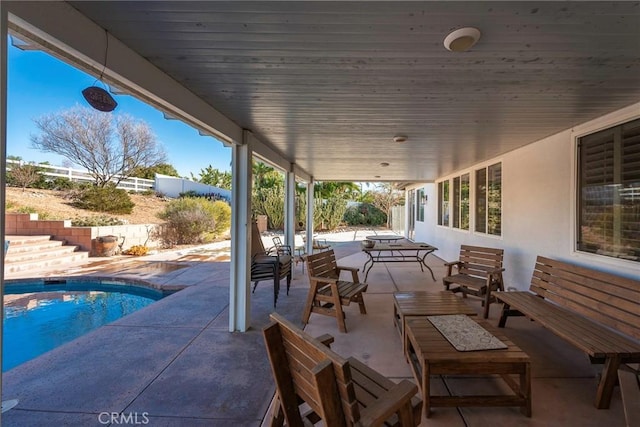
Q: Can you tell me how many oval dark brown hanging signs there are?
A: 1